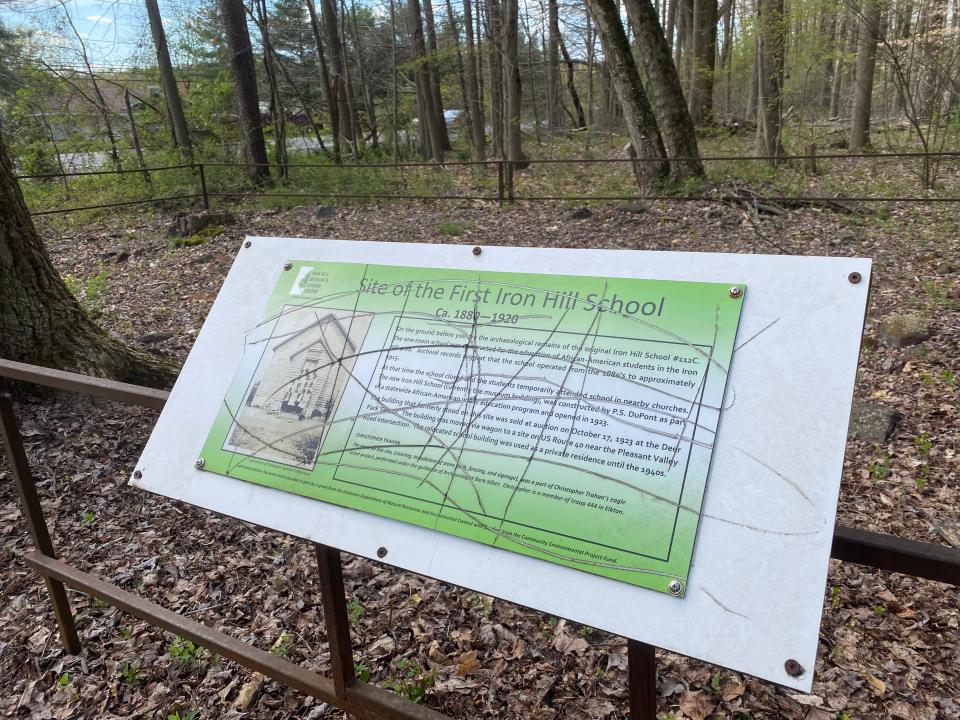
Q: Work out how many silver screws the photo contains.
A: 4